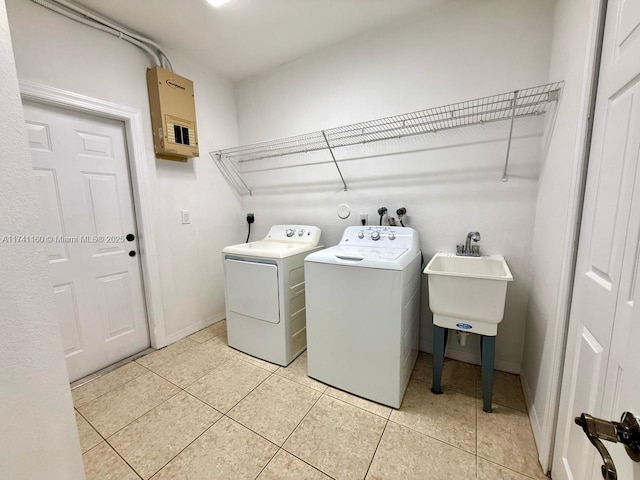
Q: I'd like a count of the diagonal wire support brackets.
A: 3